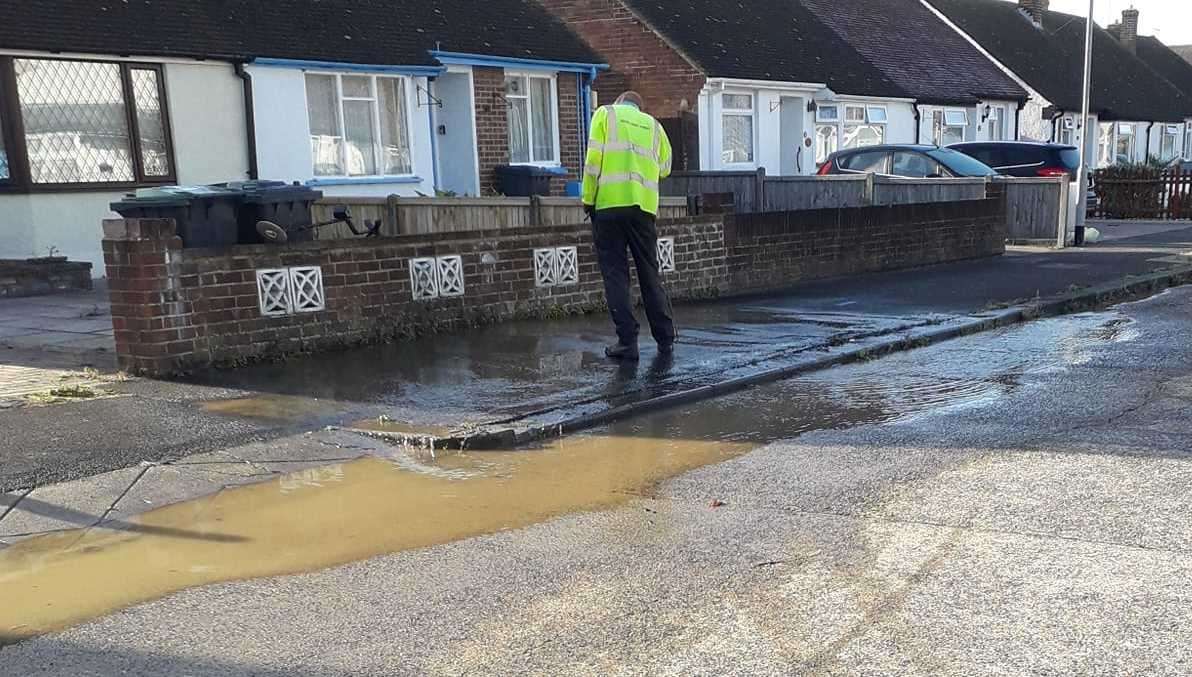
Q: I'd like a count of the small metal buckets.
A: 0